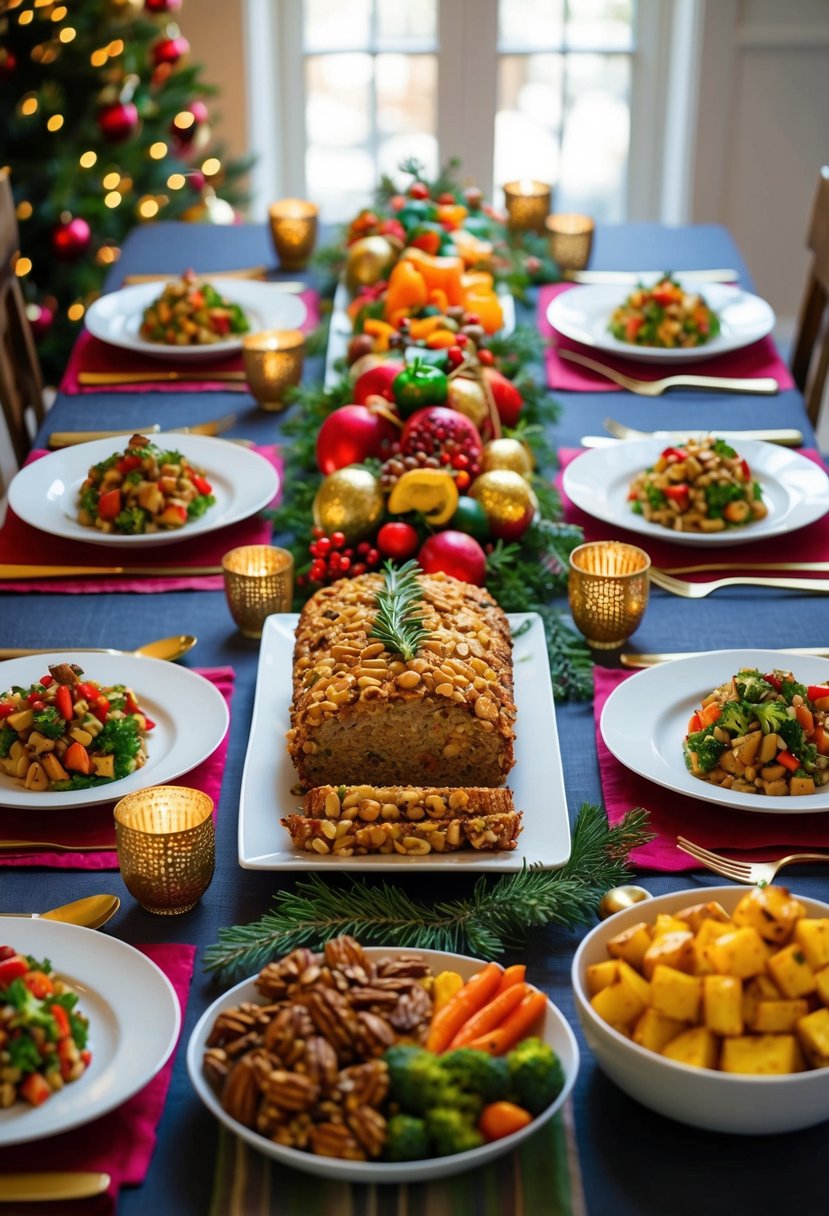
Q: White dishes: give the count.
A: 11